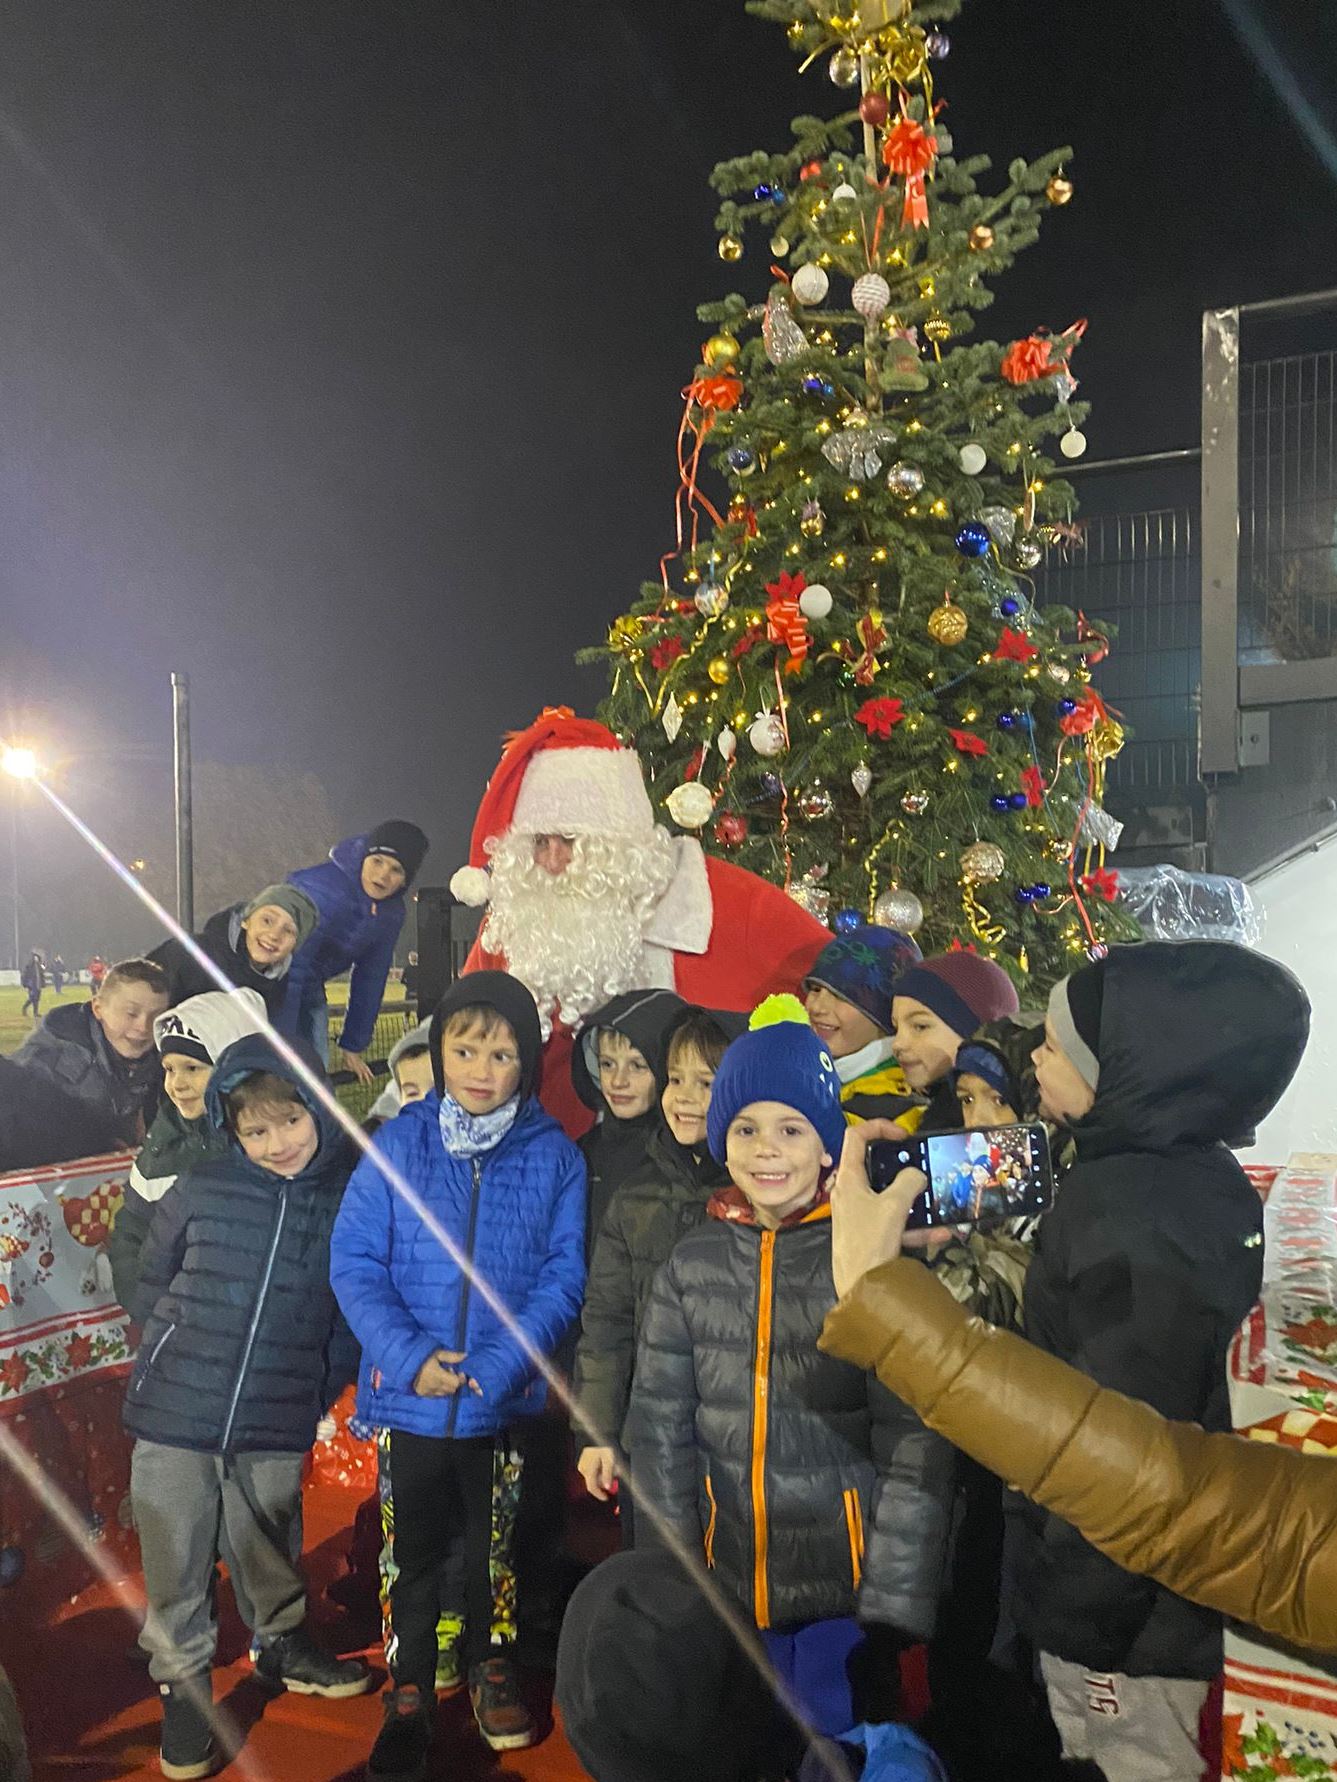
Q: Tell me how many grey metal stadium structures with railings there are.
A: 1